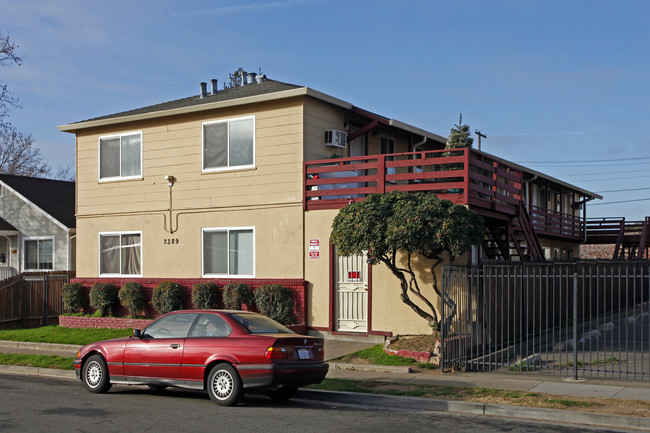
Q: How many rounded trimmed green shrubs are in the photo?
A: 7